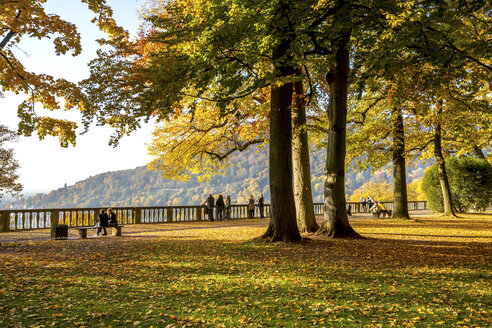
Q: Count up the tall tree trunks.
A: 5